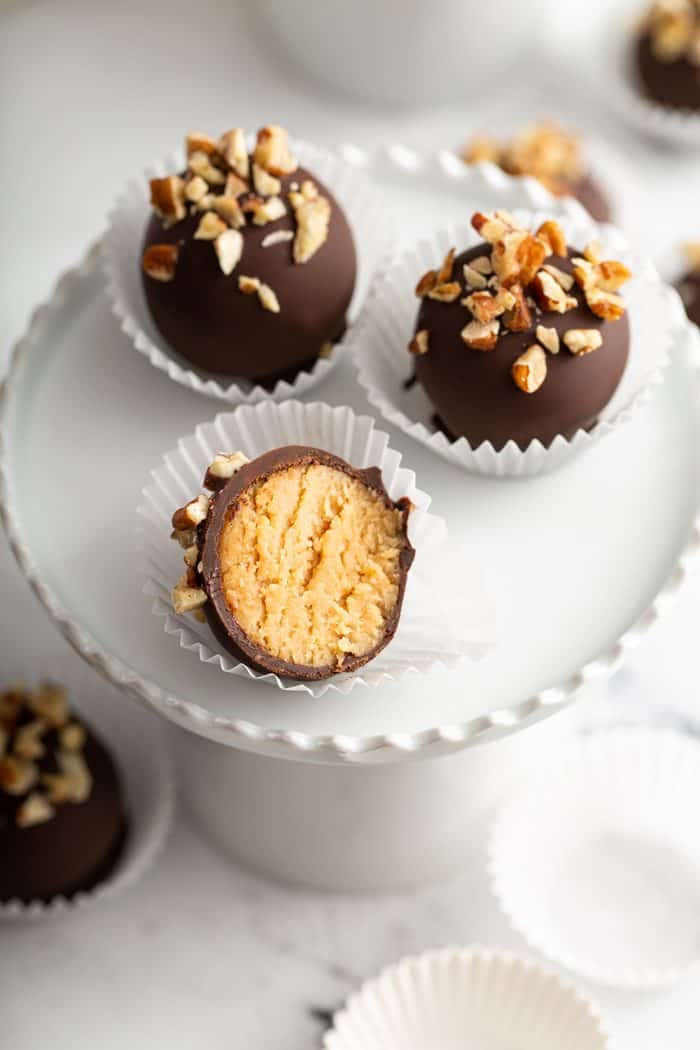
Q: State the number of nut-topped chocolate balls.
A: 7